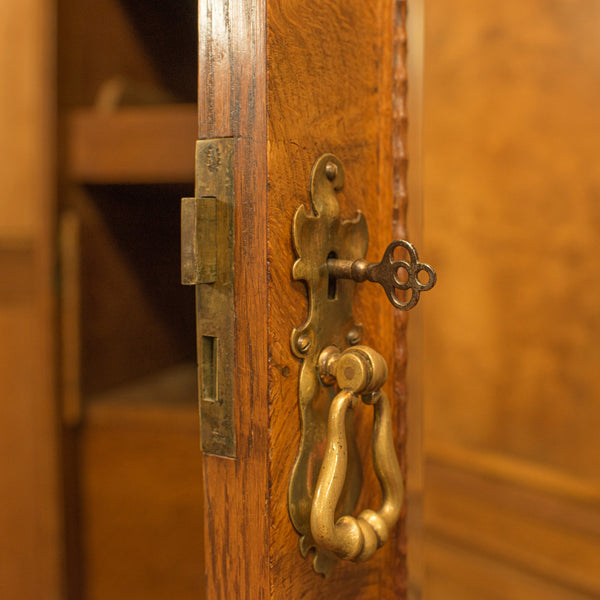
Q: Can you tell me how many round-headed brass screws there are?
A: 3